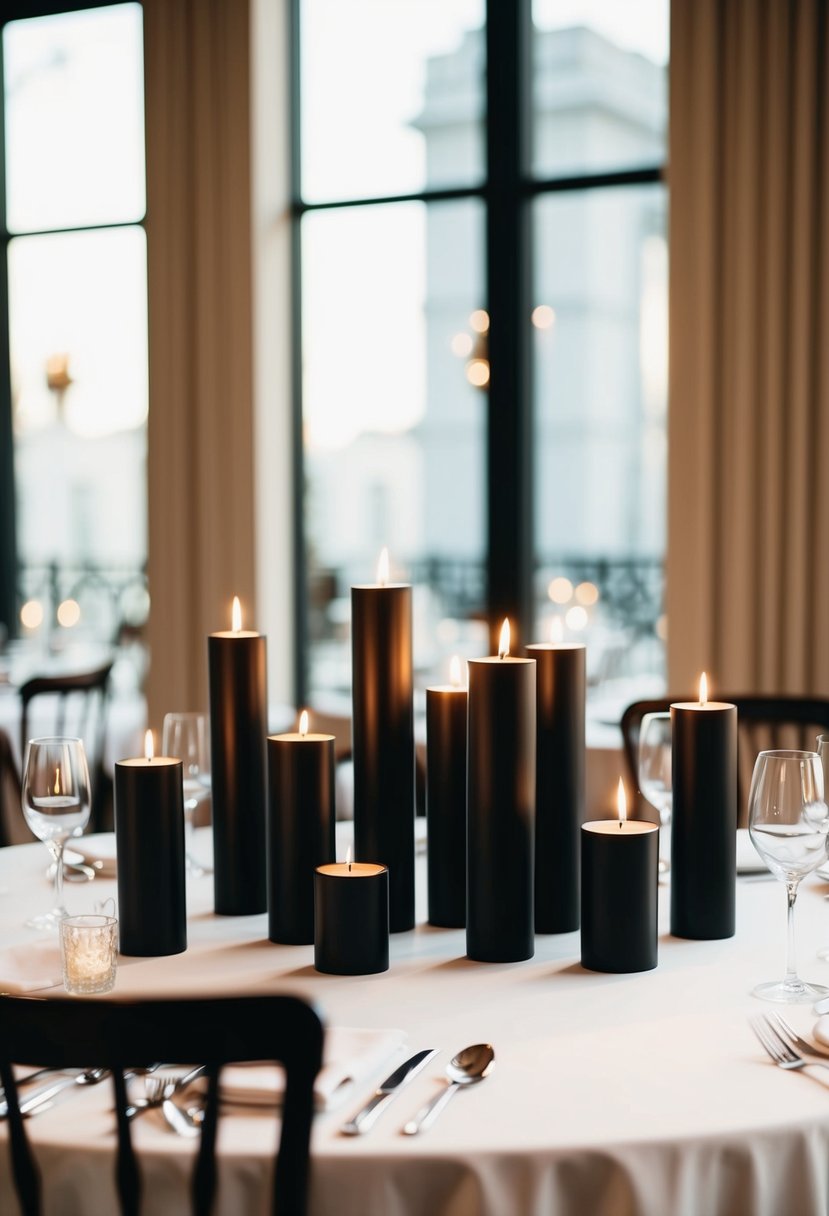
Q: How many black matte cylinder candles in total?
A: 10